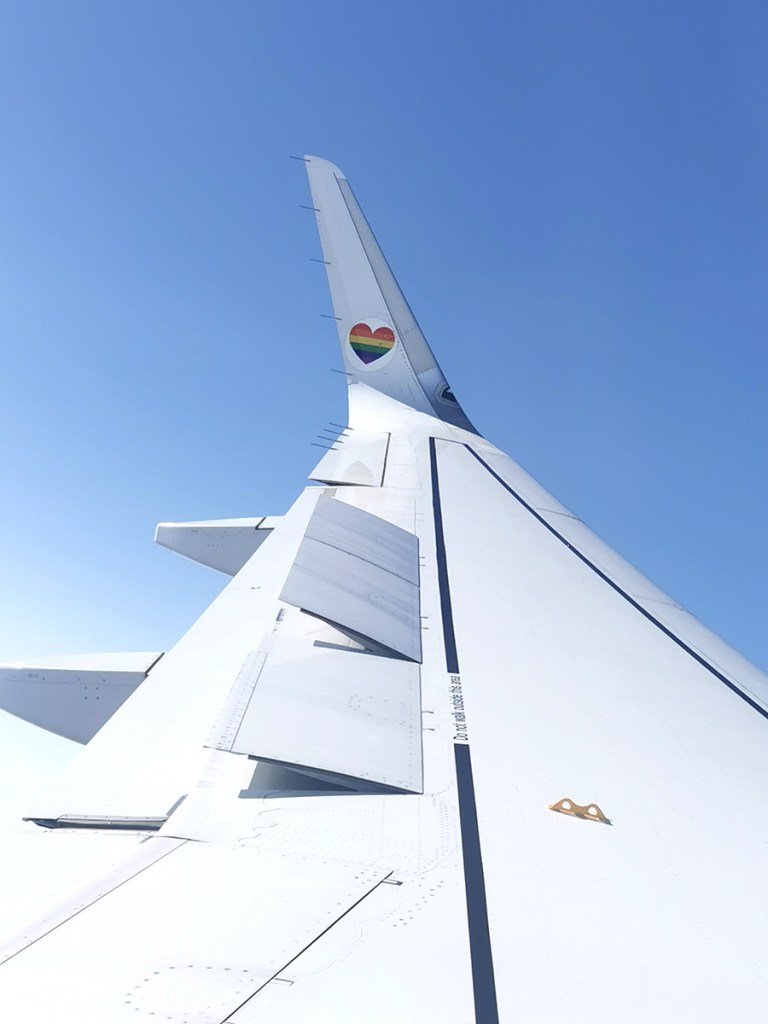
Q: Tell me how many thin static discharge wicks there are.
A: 9